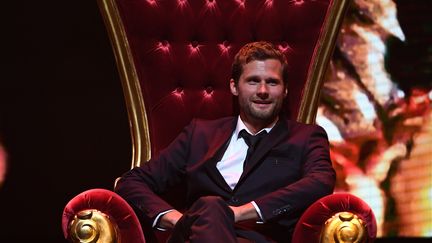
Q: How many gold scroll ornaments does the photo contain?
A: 2